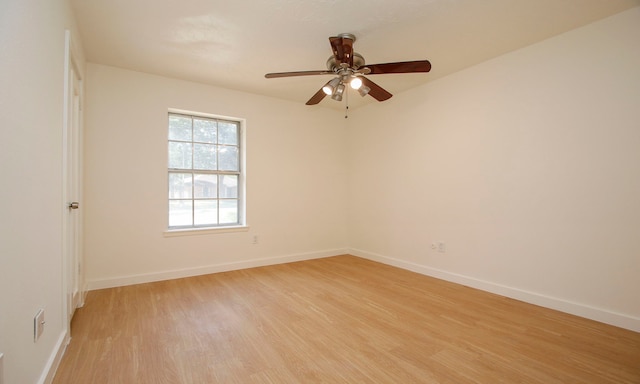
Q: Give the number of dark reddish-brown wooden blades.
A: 5